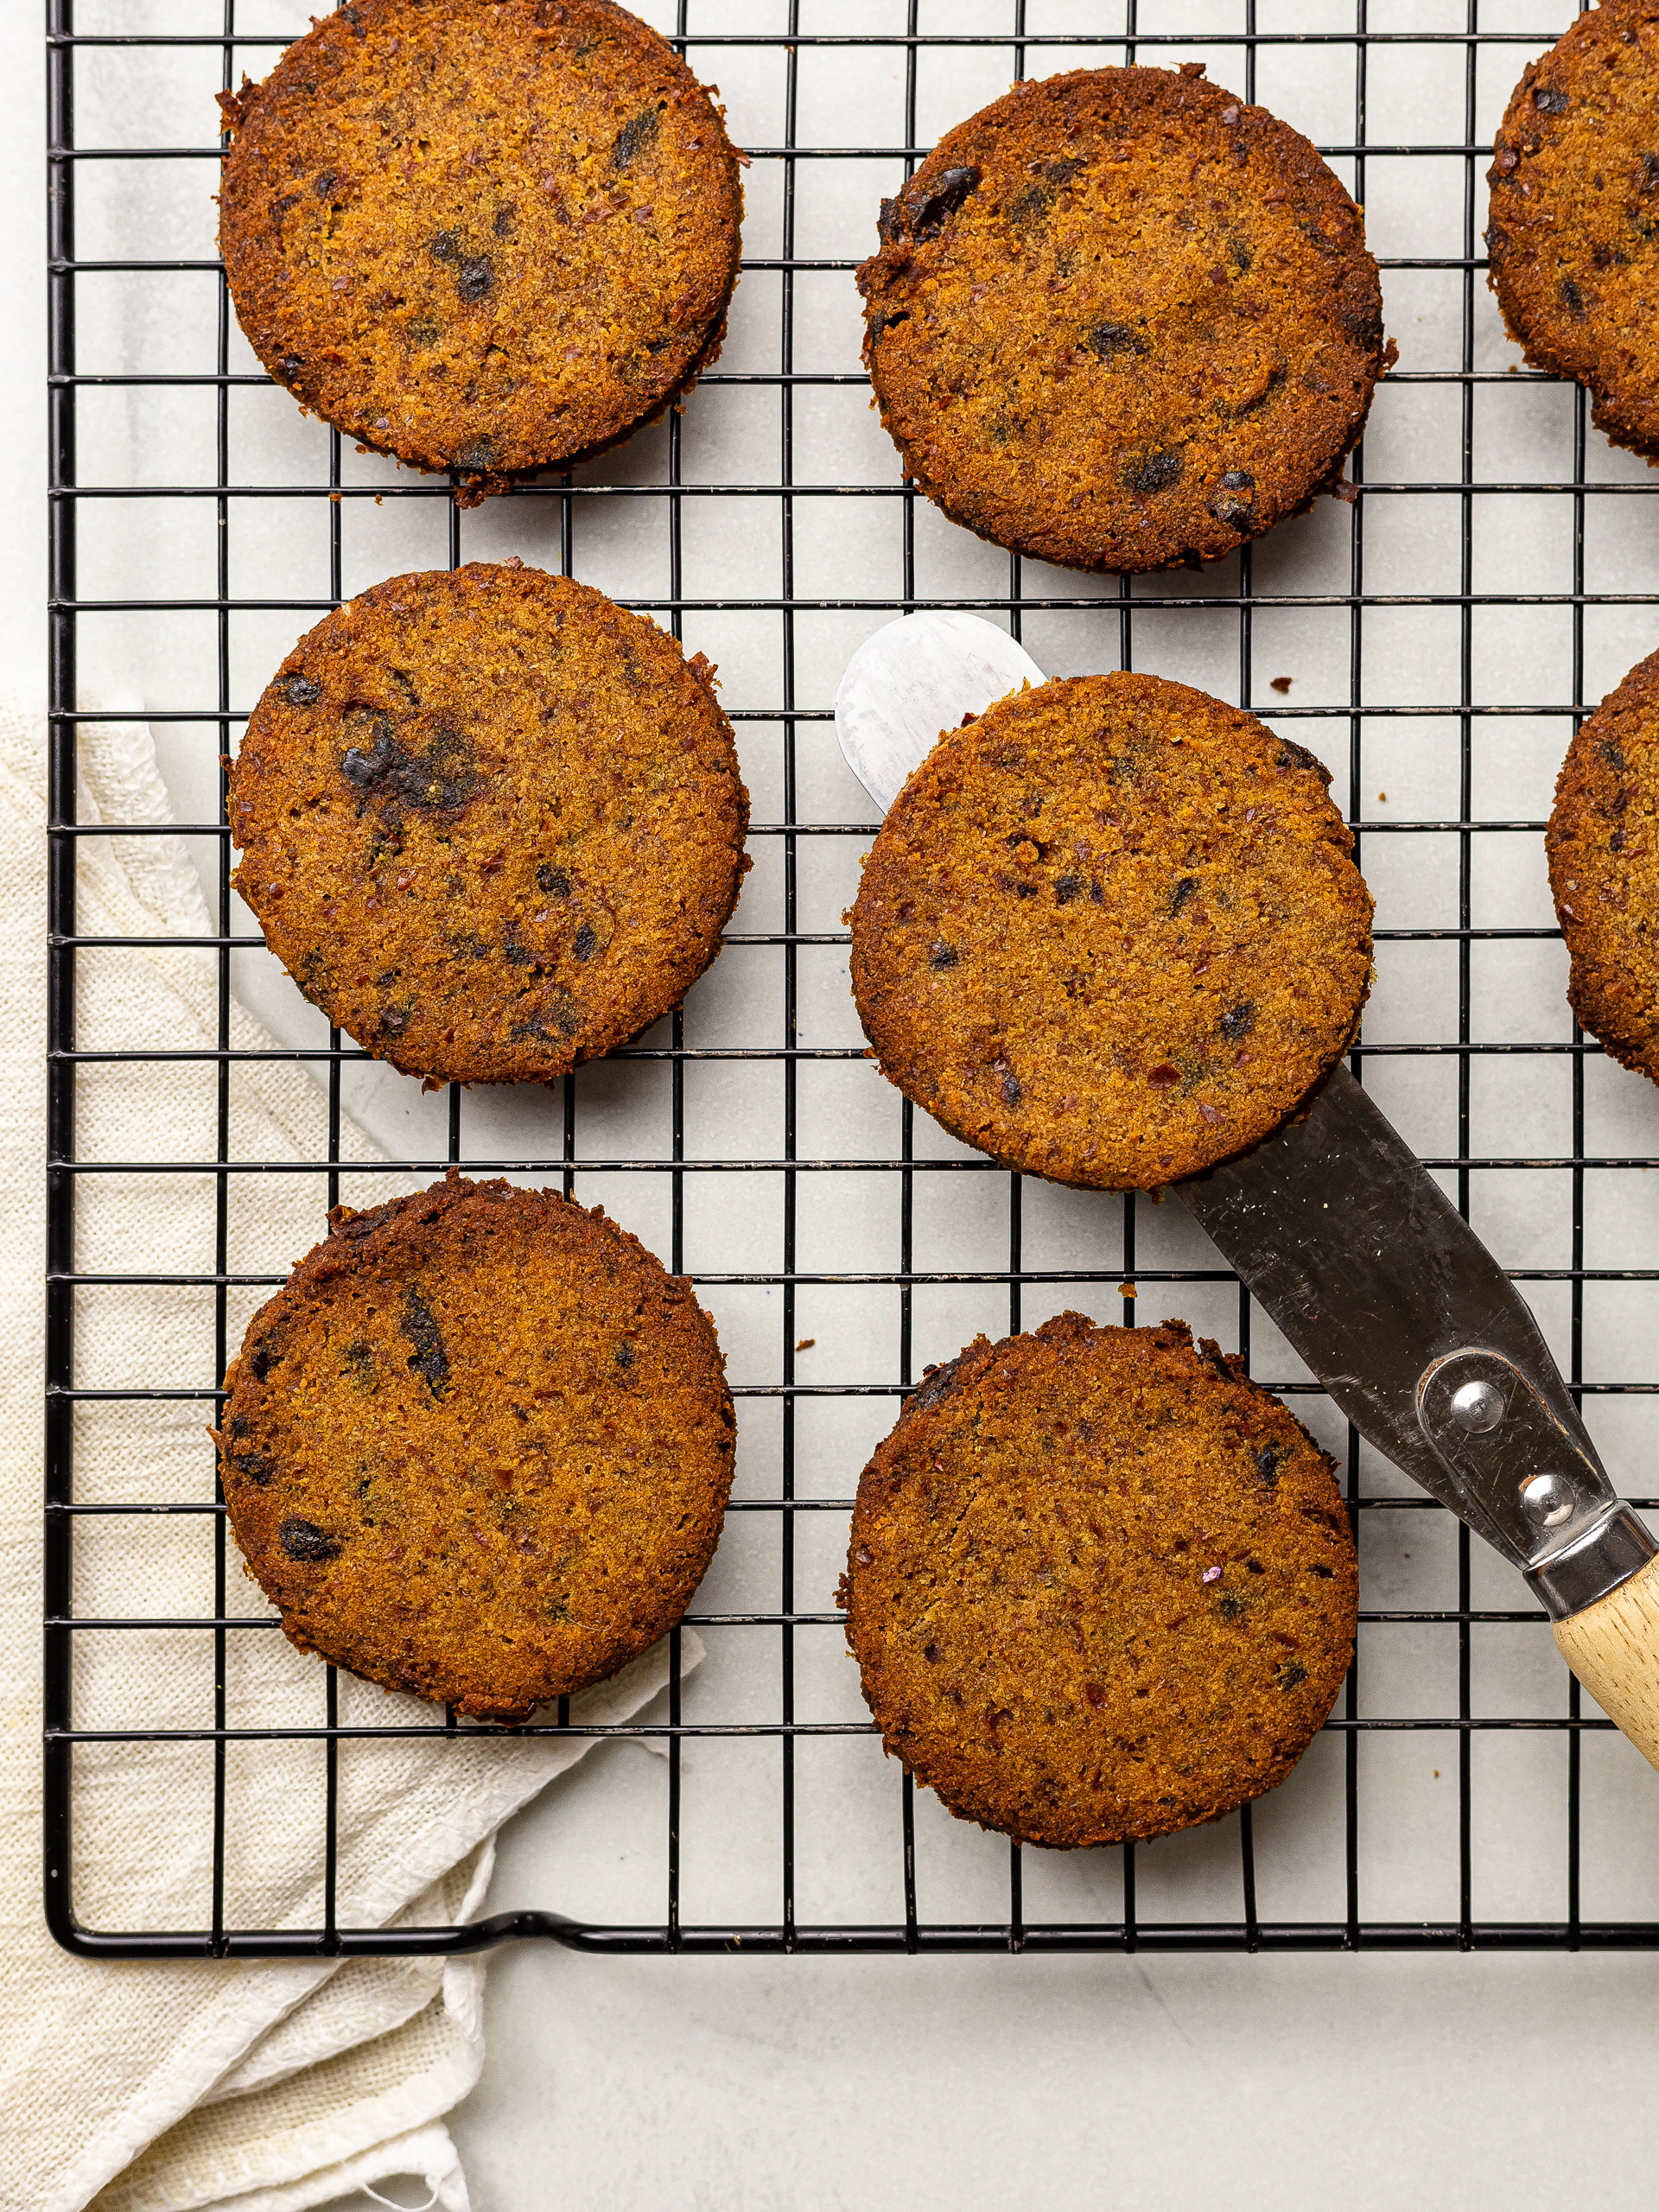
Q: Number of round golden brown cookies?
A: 8